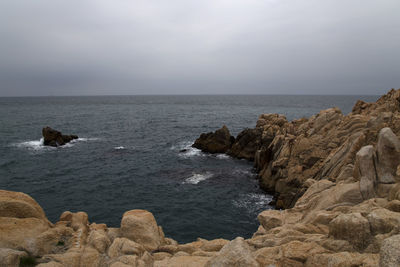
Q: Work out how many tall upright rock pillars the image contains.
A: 2